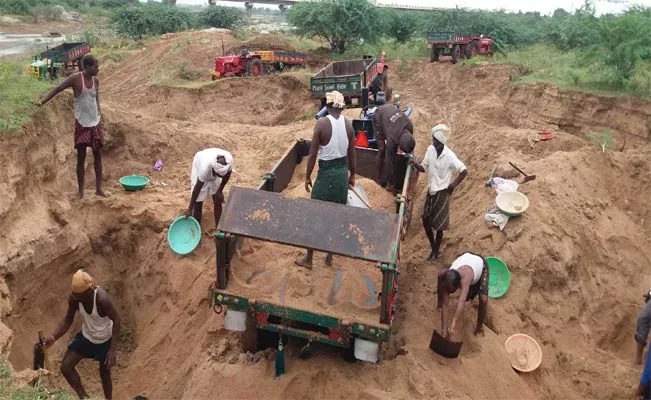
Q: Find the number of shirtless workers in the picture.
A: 0